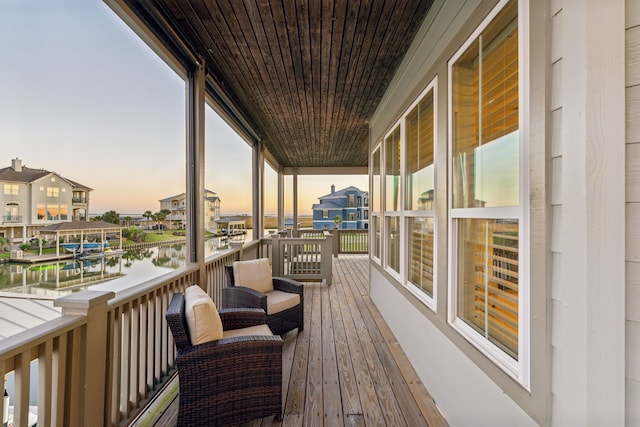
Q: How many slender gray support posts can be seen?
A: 4